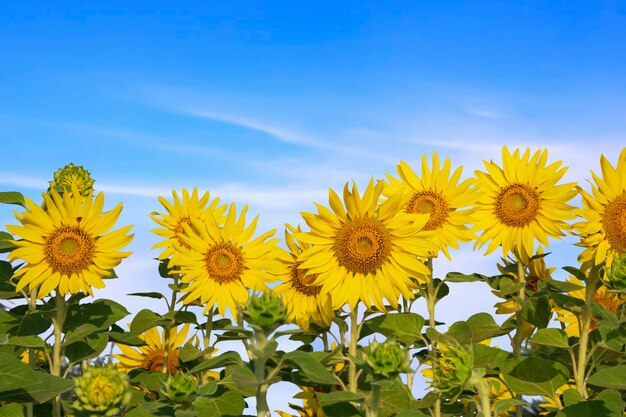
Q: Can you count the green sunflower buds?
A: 7